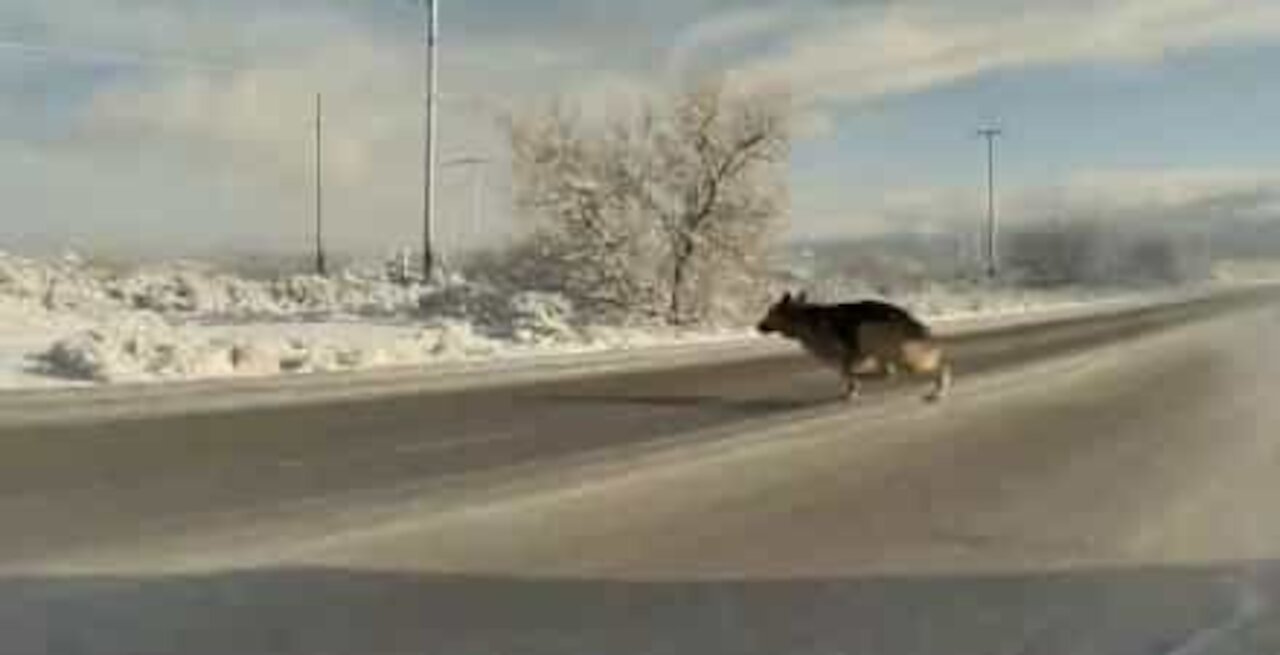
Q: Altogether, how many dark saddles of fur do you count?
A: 1